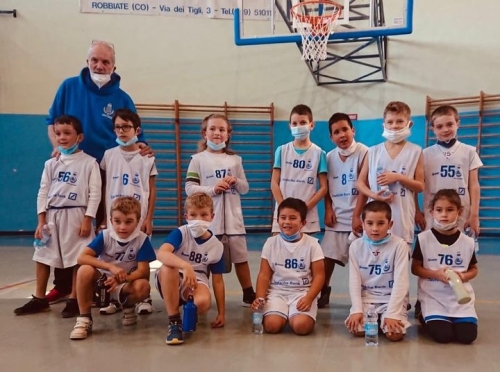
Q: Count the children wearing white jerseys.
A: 12